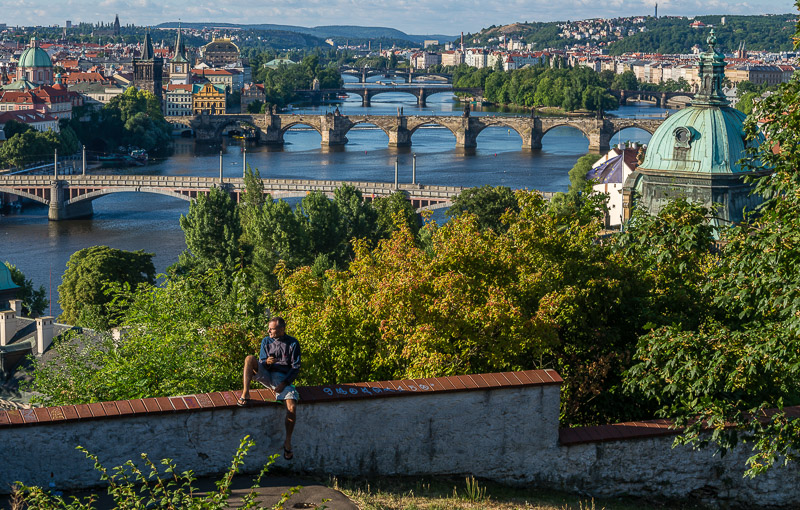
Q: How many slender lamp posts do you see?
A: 6